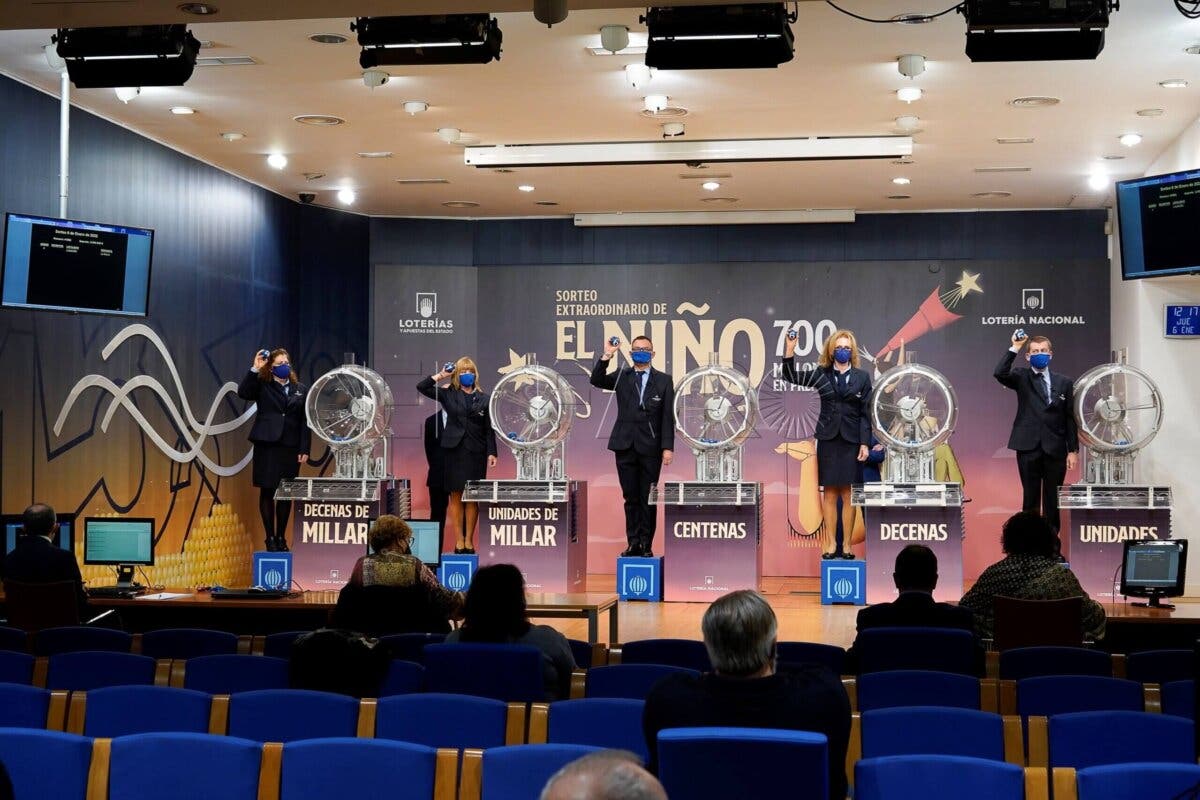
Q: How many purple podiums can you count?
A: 5